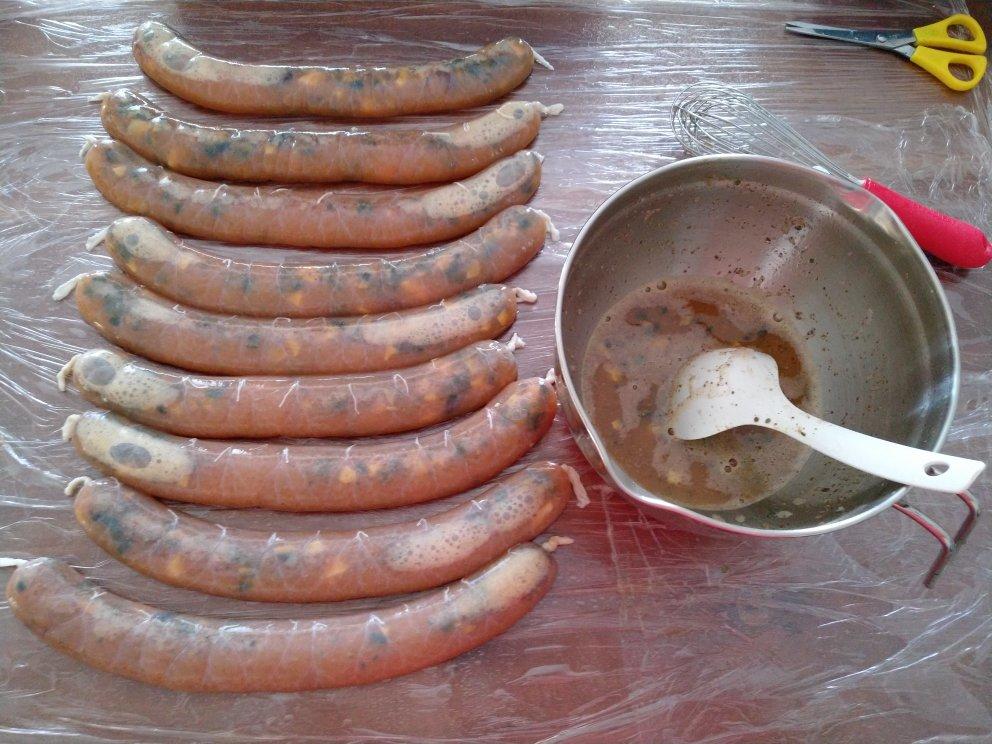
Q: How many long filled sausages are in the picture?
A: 9